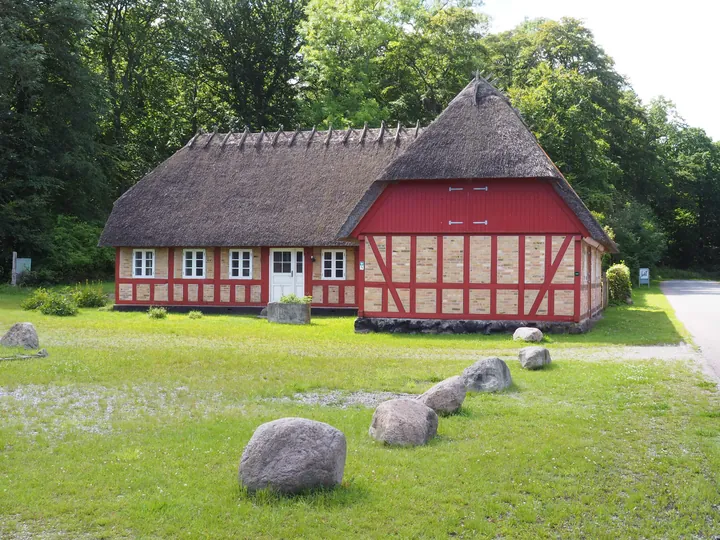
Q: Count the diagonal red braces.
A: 2